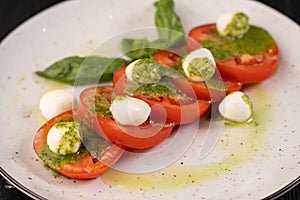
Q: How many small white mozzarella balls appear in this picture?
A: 7